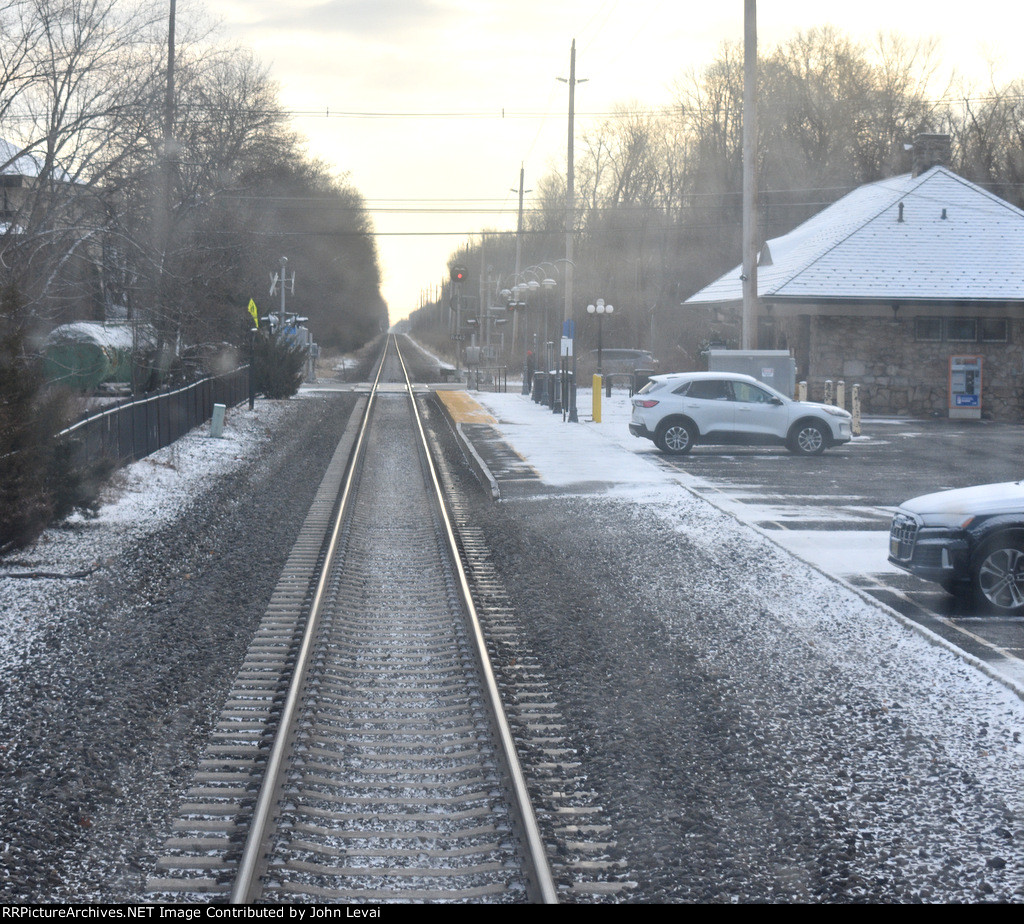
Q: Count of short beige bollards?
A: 4